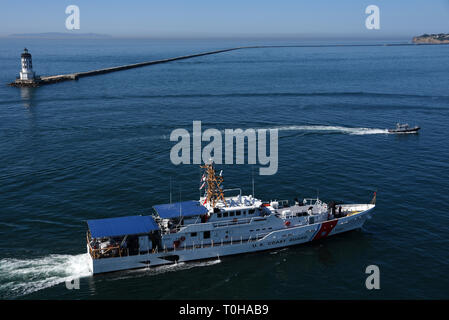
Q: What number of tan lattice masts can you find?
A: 1